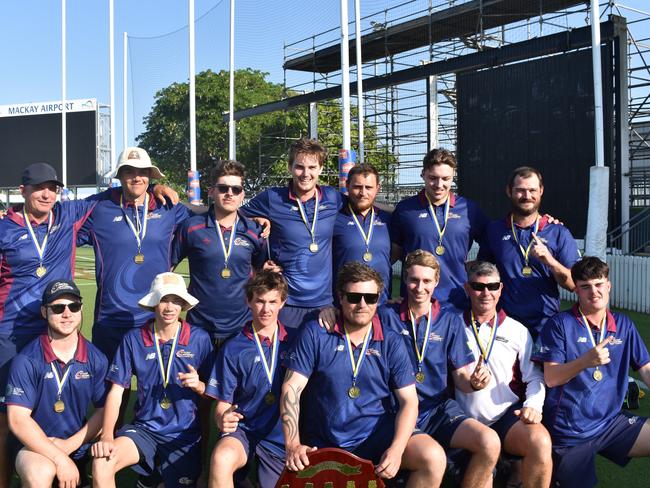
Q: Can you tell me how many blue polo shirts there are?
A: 13